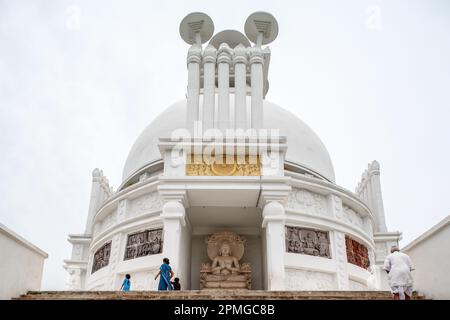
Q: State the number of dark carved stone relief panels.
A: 4